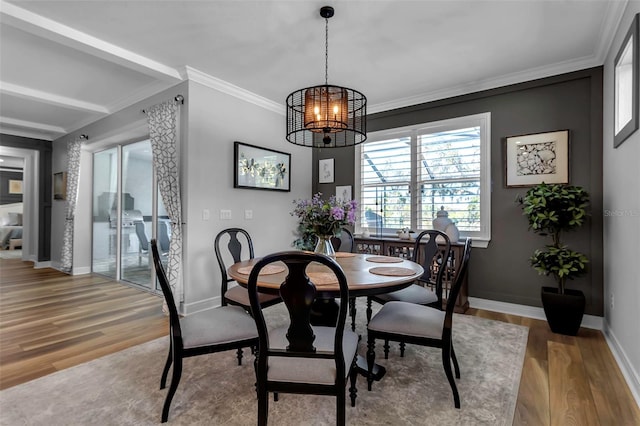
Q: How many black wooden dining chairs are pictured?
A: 6